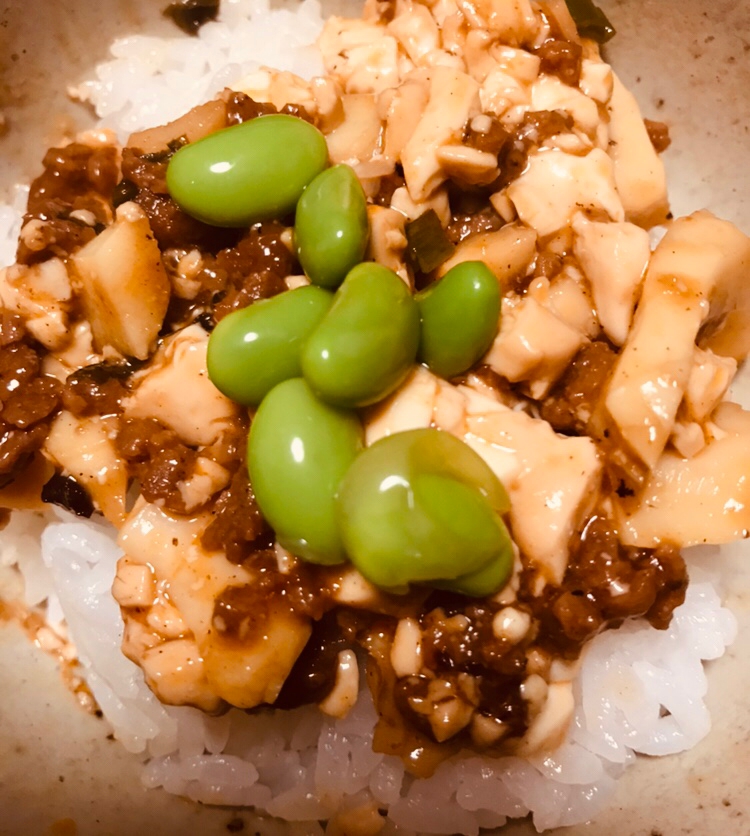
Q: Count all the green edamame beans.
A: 7